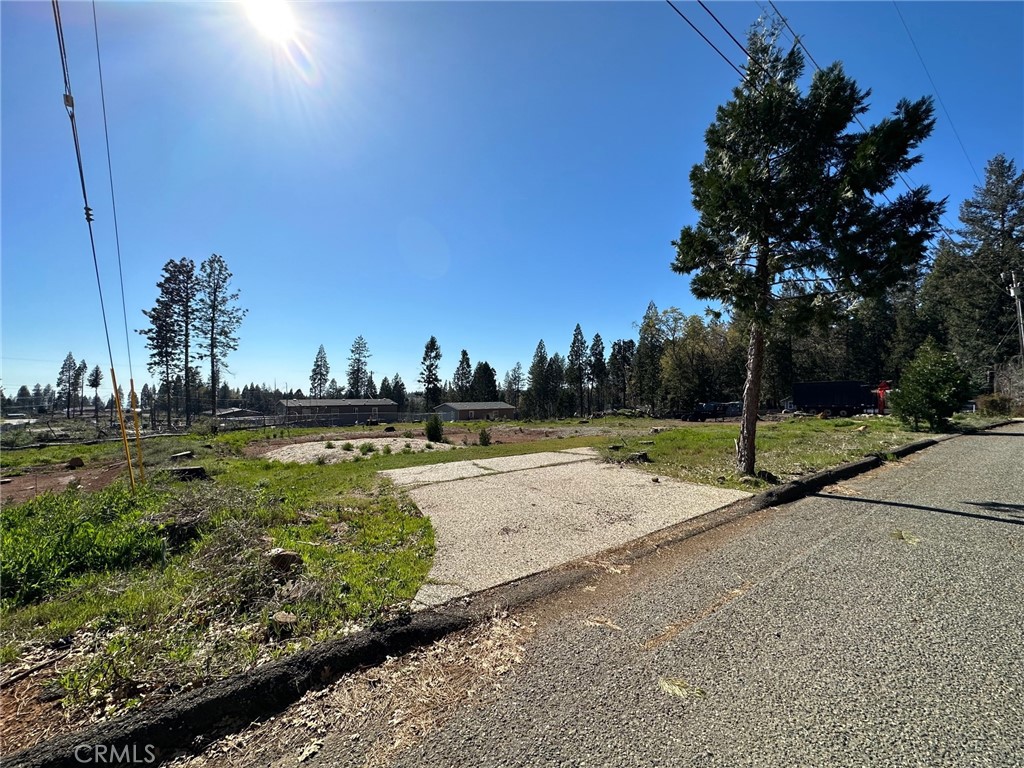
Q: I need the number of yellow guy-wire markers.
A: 2